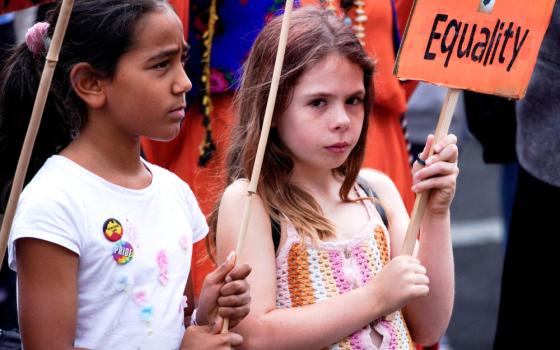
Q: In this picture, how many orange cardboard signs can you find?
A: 1